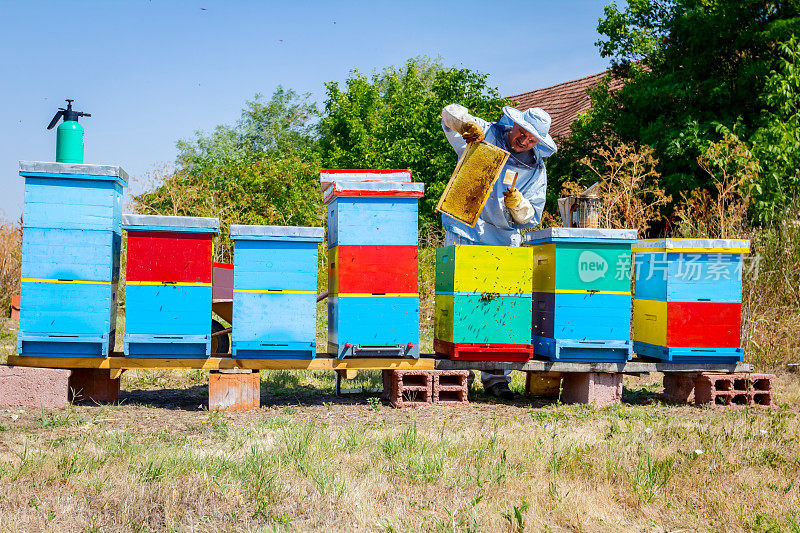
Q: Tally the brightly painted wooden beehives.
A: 7